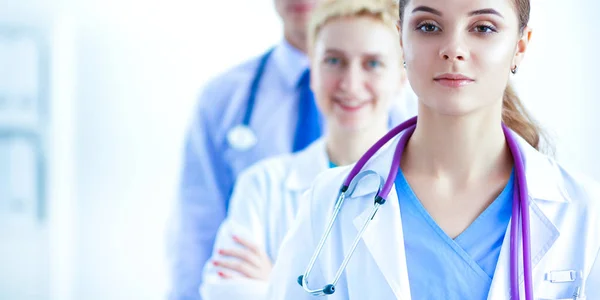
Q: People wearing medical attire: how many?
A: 3